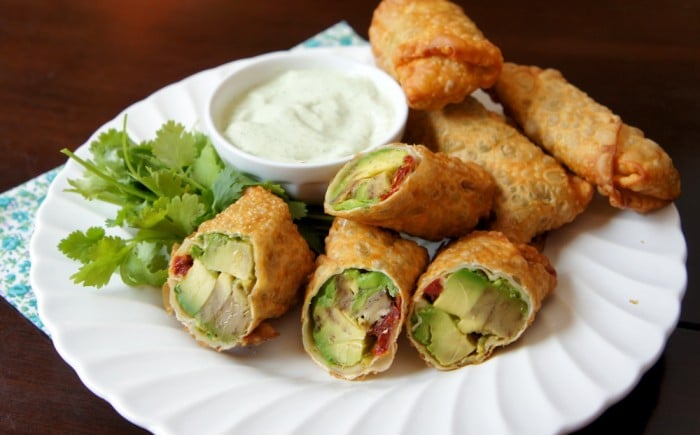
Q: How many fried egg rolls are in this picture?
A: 7